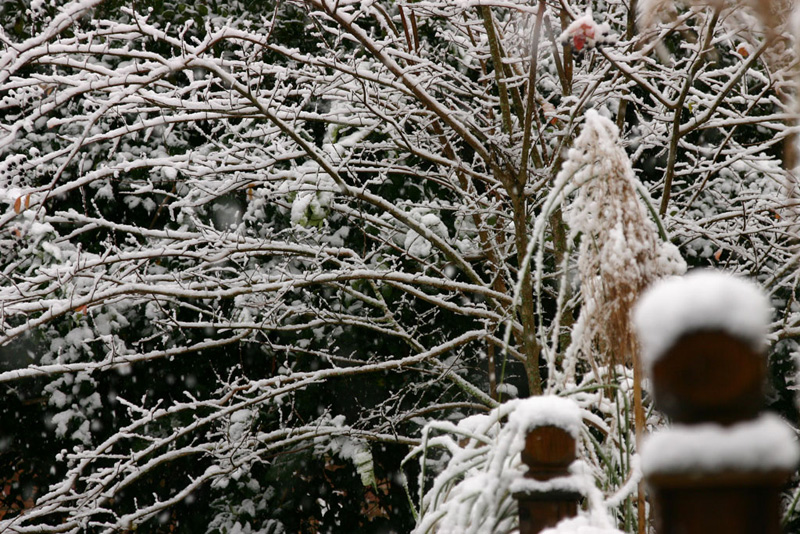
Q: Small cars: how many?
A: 0